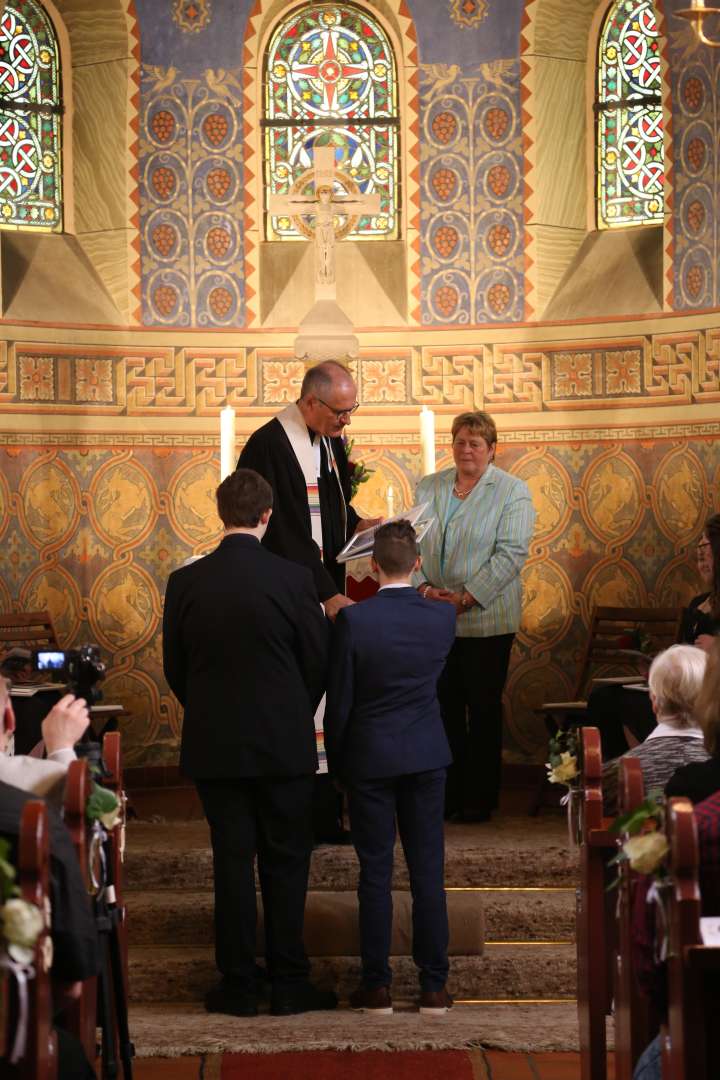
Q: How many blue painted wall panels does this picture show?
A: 3